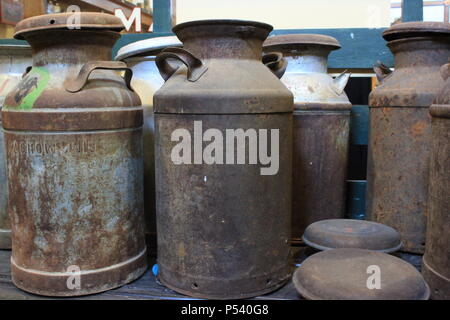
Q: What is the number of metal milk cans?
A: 7